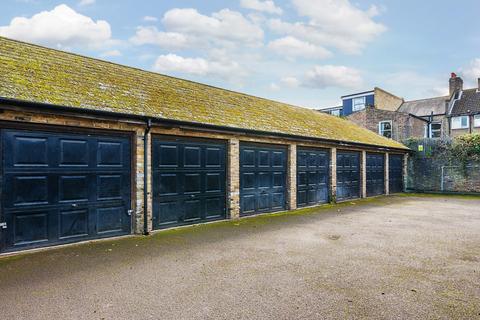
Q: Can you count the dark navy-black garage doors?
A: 7